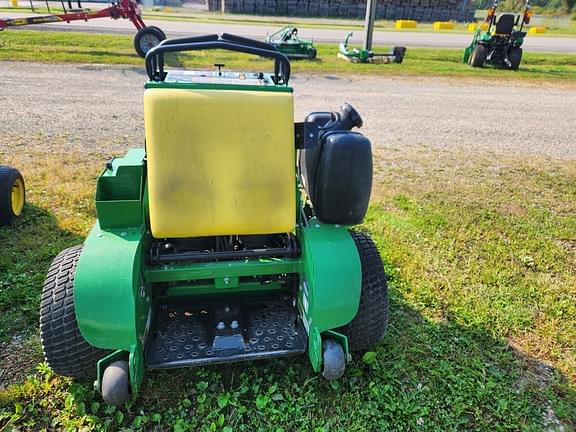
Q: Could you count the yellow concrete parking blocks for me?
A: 4